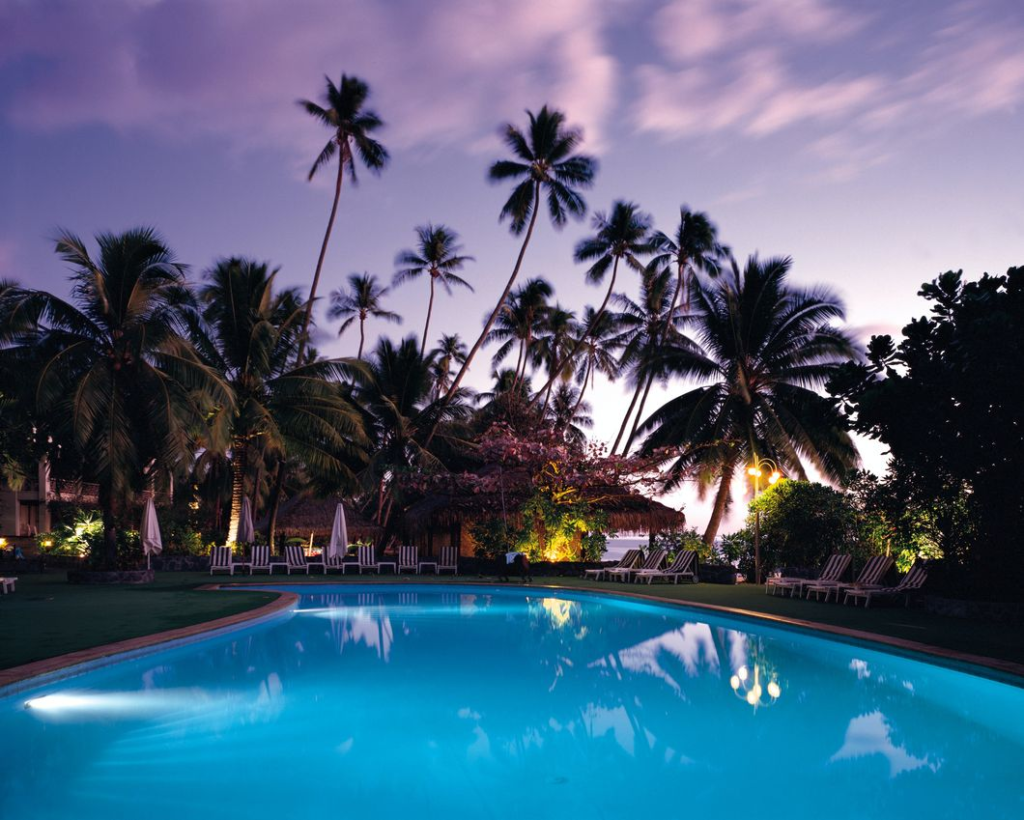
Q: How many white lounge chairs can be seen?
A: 13